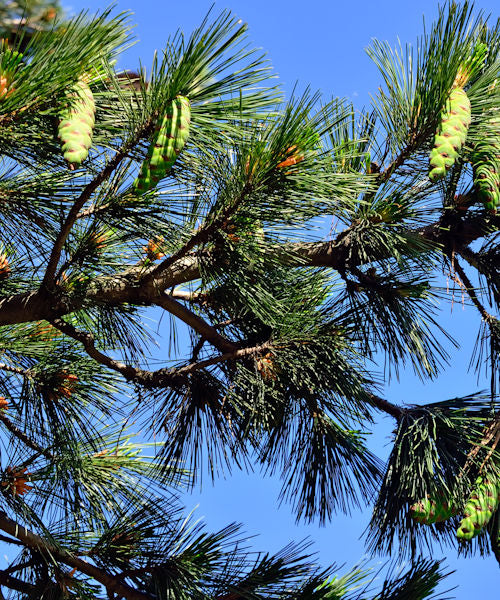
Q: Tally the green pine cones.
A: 6